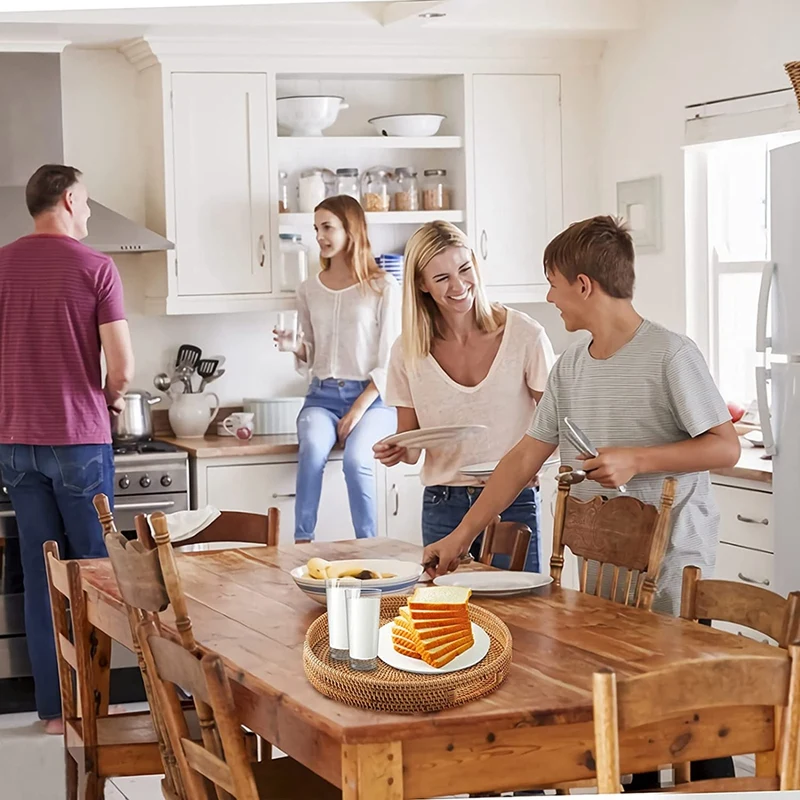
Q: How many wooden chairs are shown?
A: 8